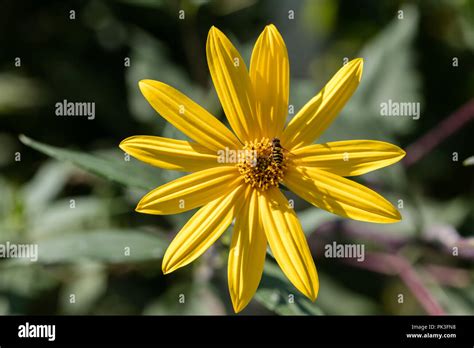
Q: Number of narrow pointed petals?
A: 11